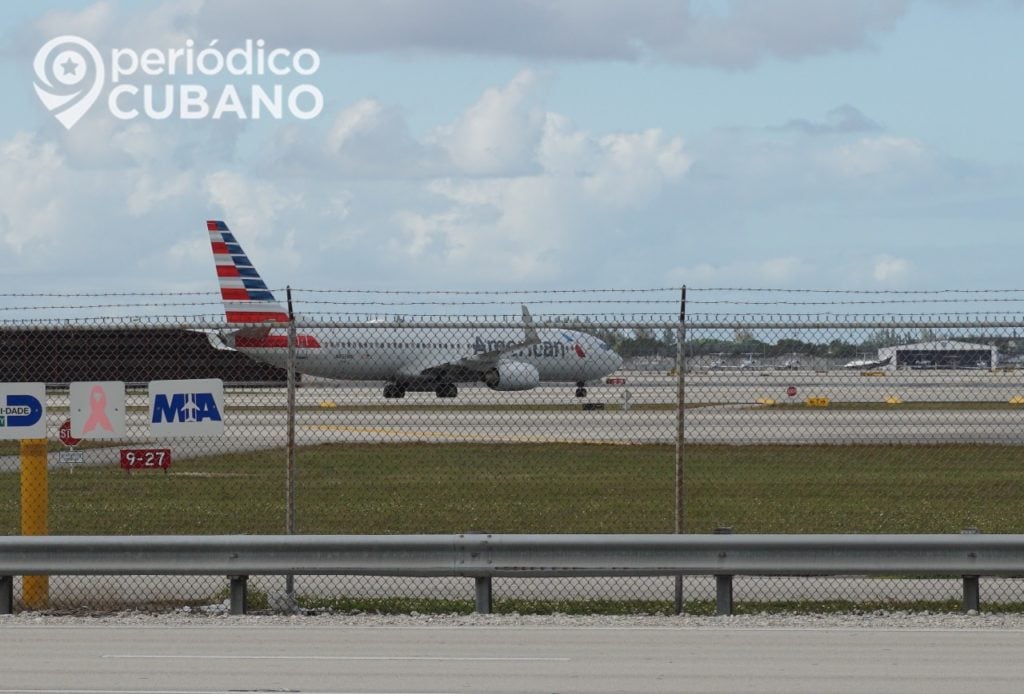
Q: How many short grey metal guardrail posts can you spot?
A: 5